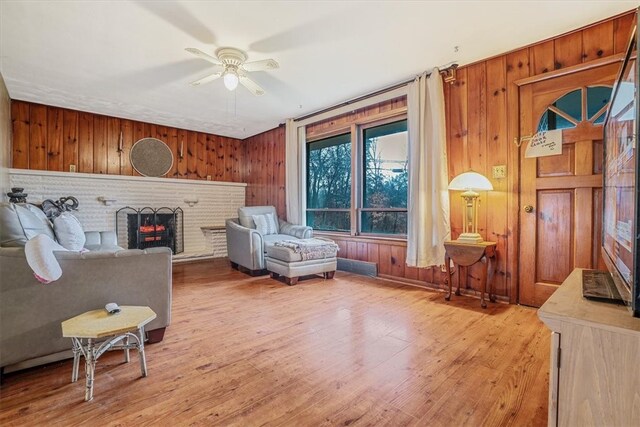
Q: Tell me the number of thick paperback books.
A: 0